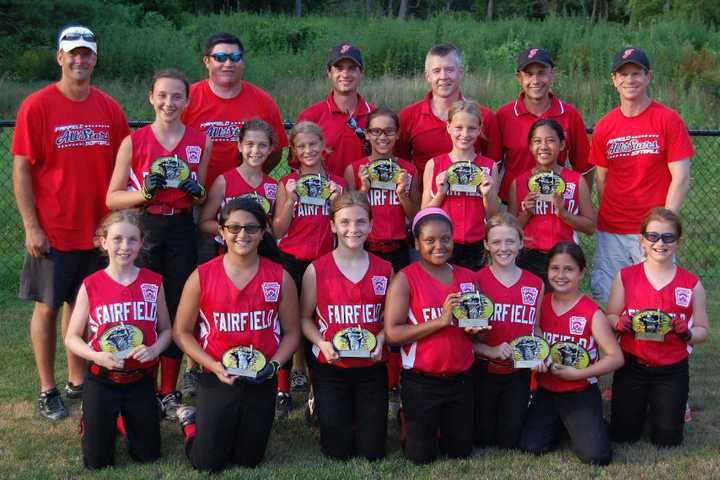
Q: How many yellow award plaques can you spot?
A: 13